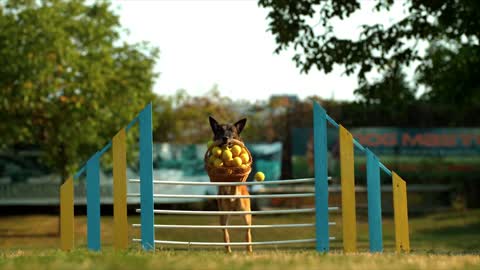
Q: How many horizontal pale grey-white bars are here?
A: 5